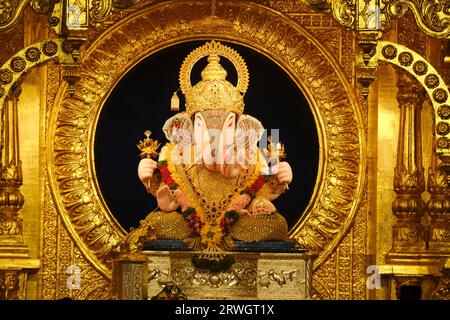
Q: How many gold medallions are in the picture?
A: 13